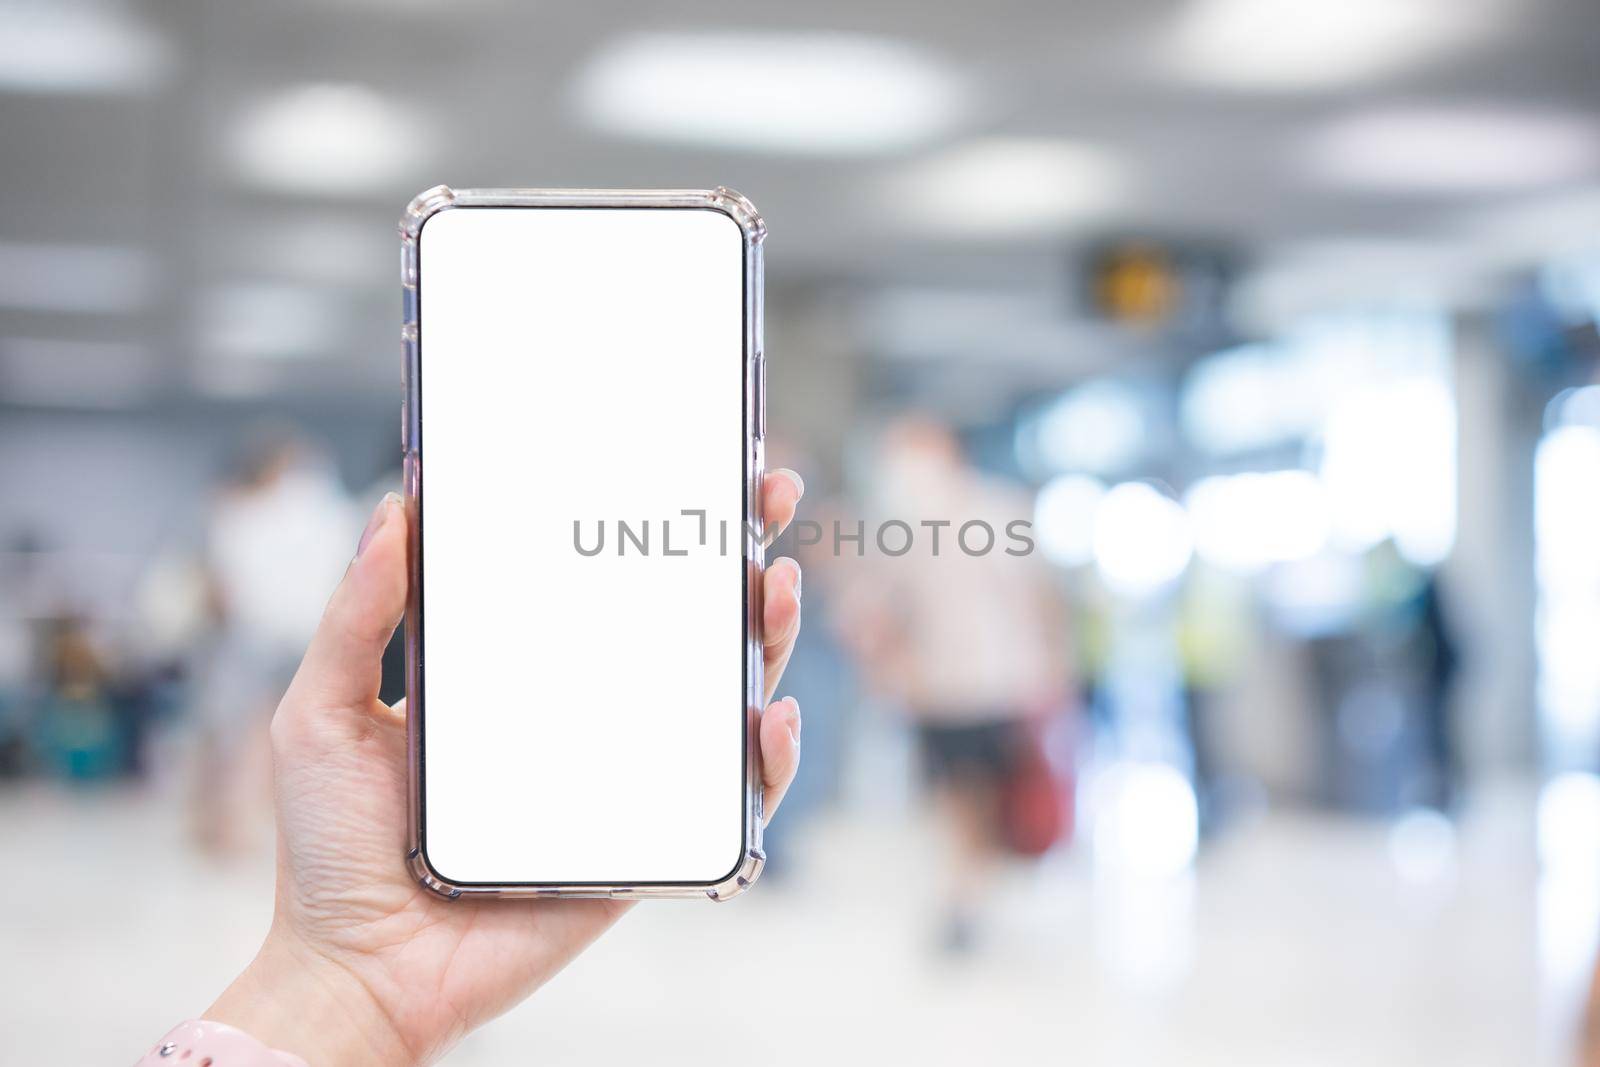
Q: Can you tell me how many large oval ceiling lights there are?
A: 6